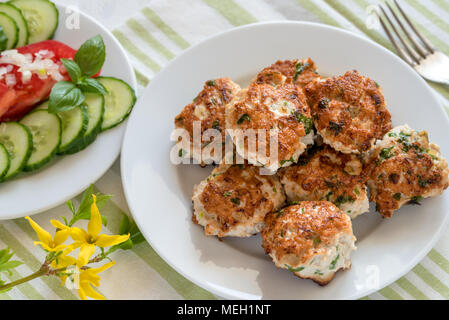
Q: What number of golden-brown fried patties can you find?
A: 8